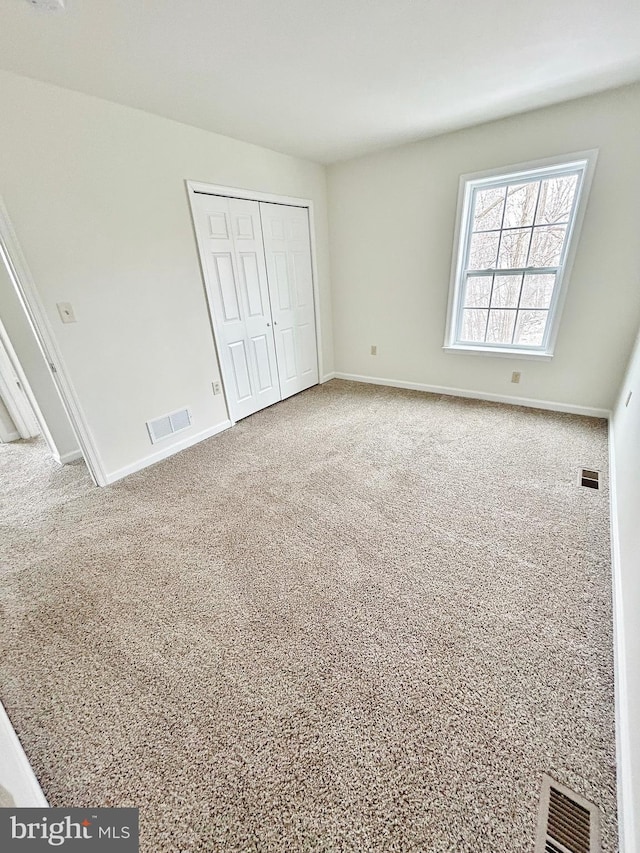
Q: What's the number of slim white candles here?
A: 0